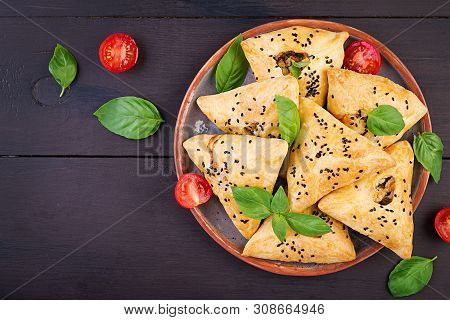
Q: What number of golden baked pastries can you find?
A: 7